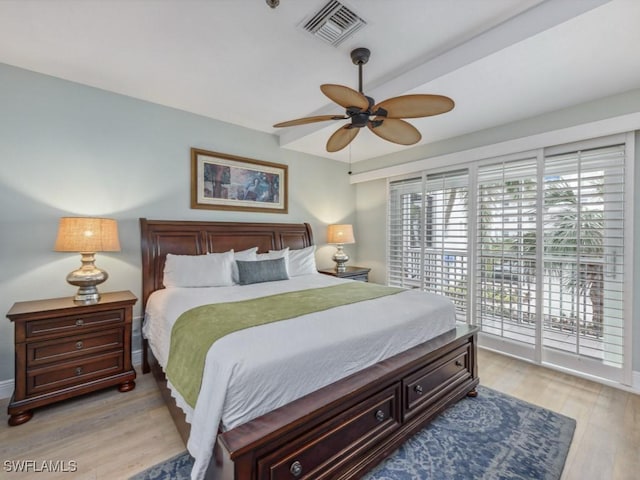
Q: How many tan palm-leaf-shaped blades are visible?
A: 5